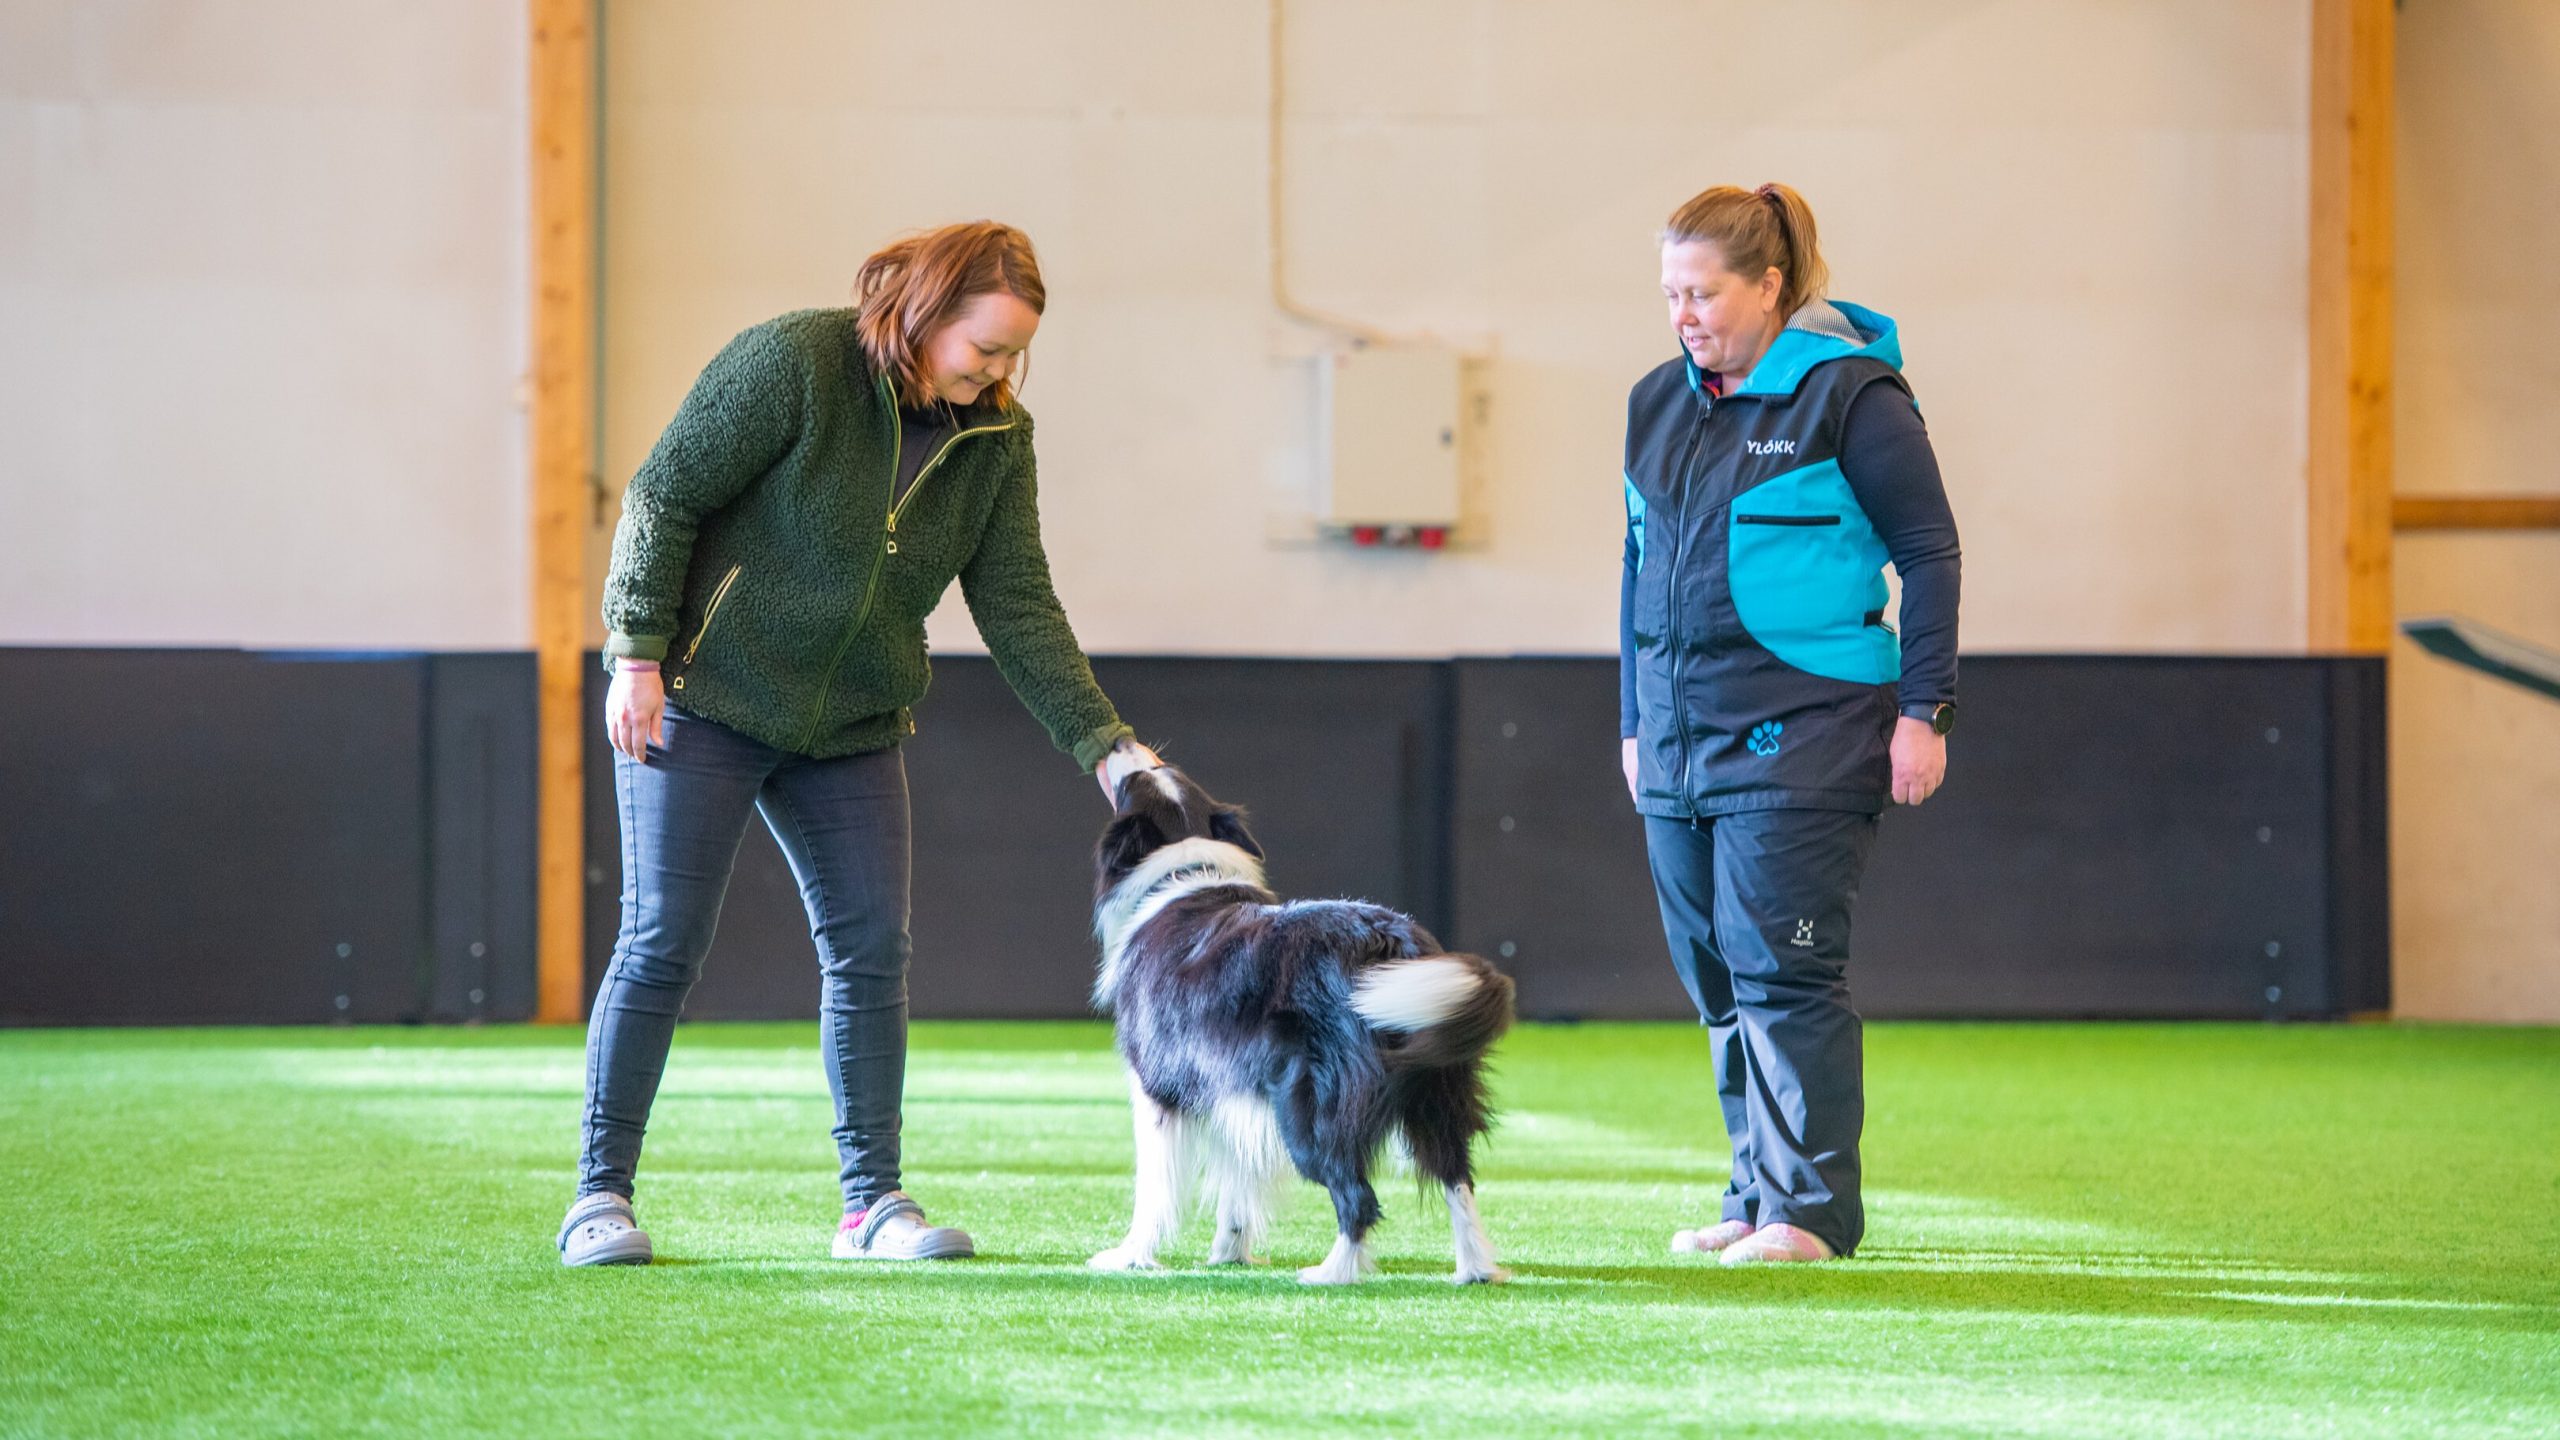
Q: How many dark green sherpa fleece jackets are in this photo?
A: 1